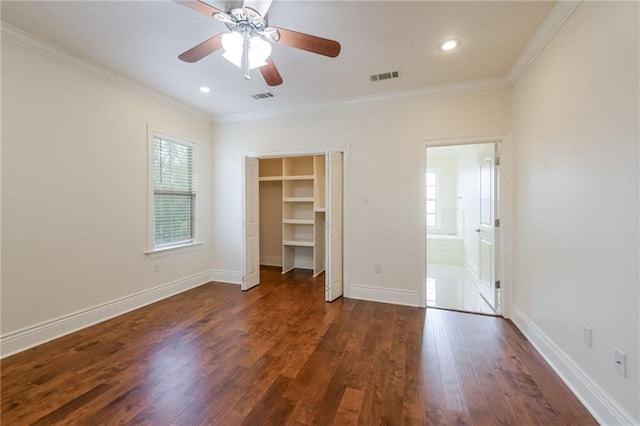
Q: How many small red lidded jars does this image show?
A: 0